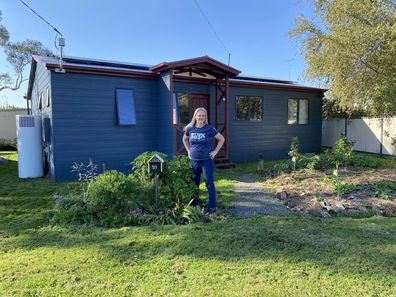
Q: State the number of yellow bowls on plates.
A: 0